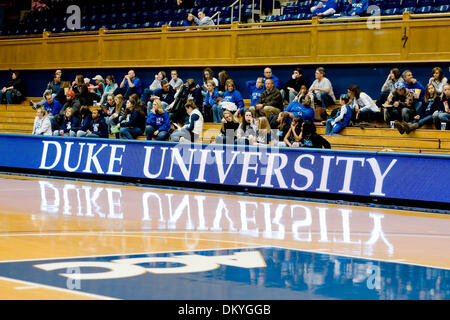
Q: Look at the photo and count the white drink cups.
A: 2